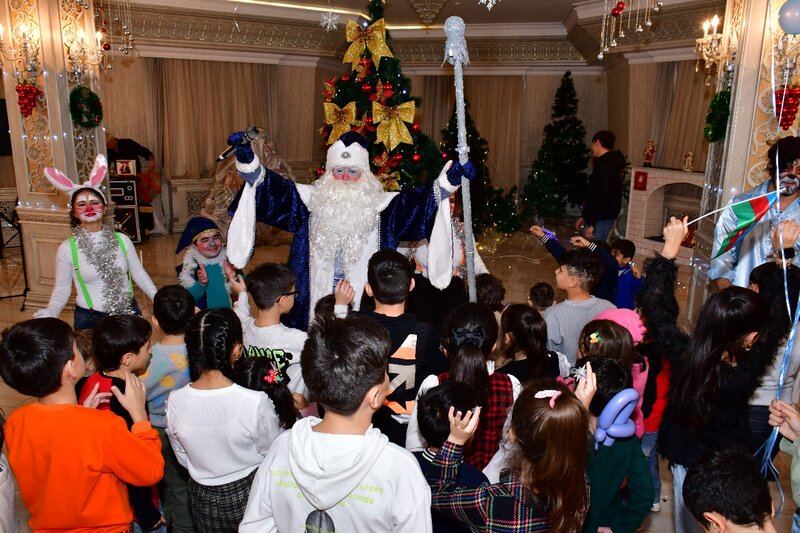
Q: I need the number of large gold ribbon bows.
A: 3